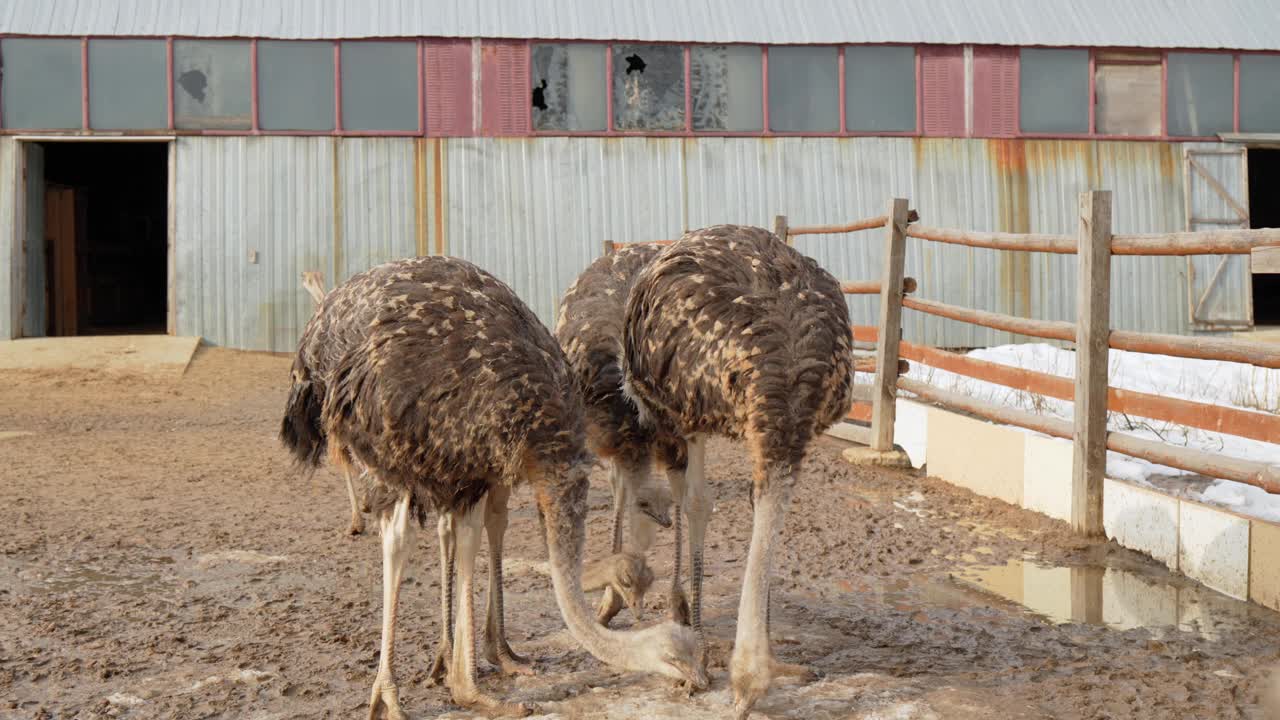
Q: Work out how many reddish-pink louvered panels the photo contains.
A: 4